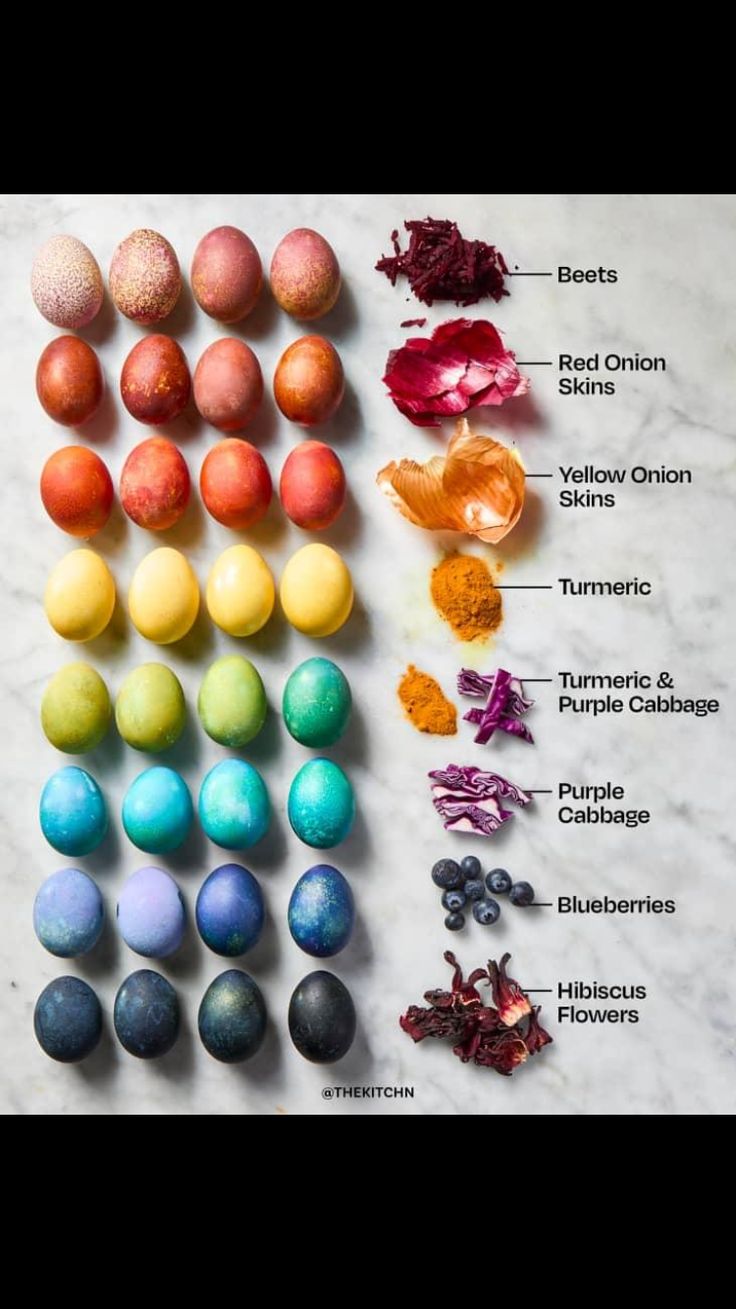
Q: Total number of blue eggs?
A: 12